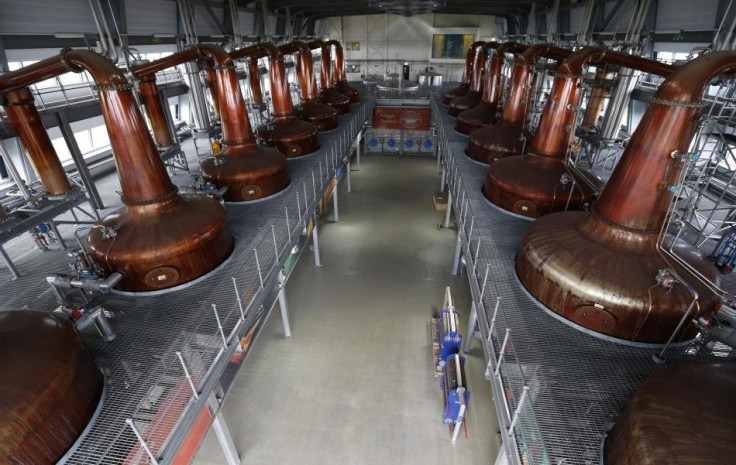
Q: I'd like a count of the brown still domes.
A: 14